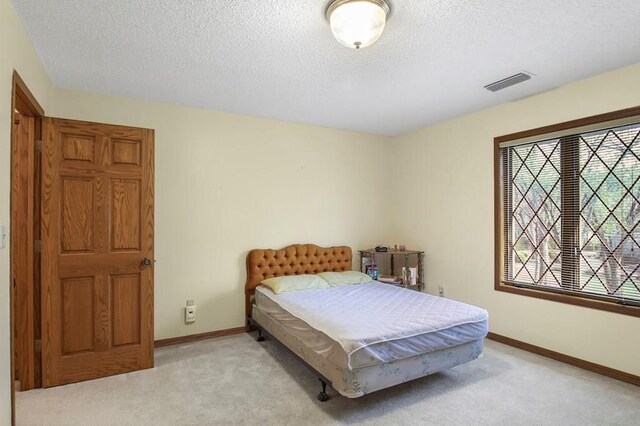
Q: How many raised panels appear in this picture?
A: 6